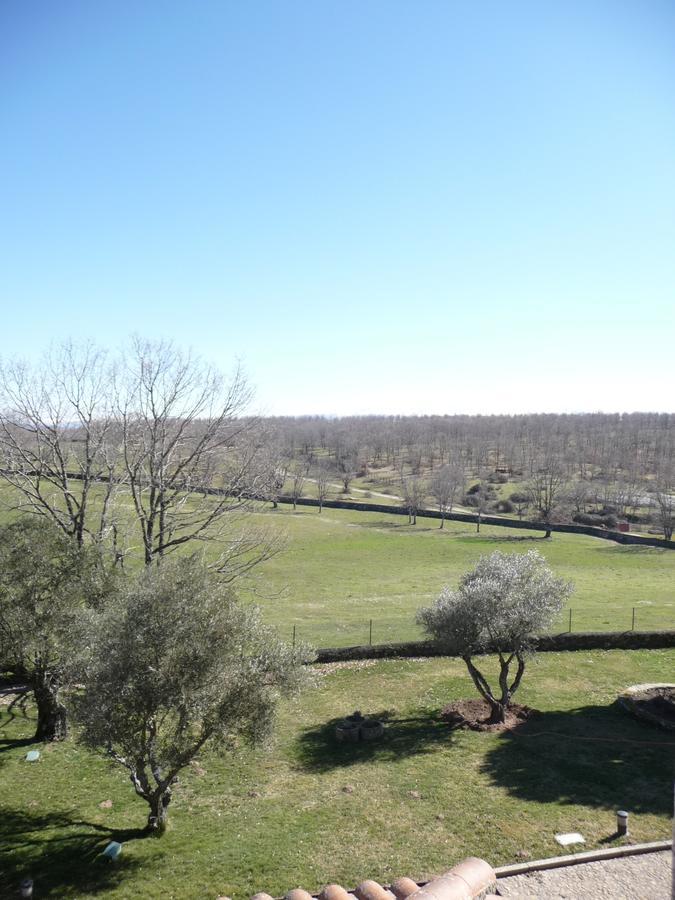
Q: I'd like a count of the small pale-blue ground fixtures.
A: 2